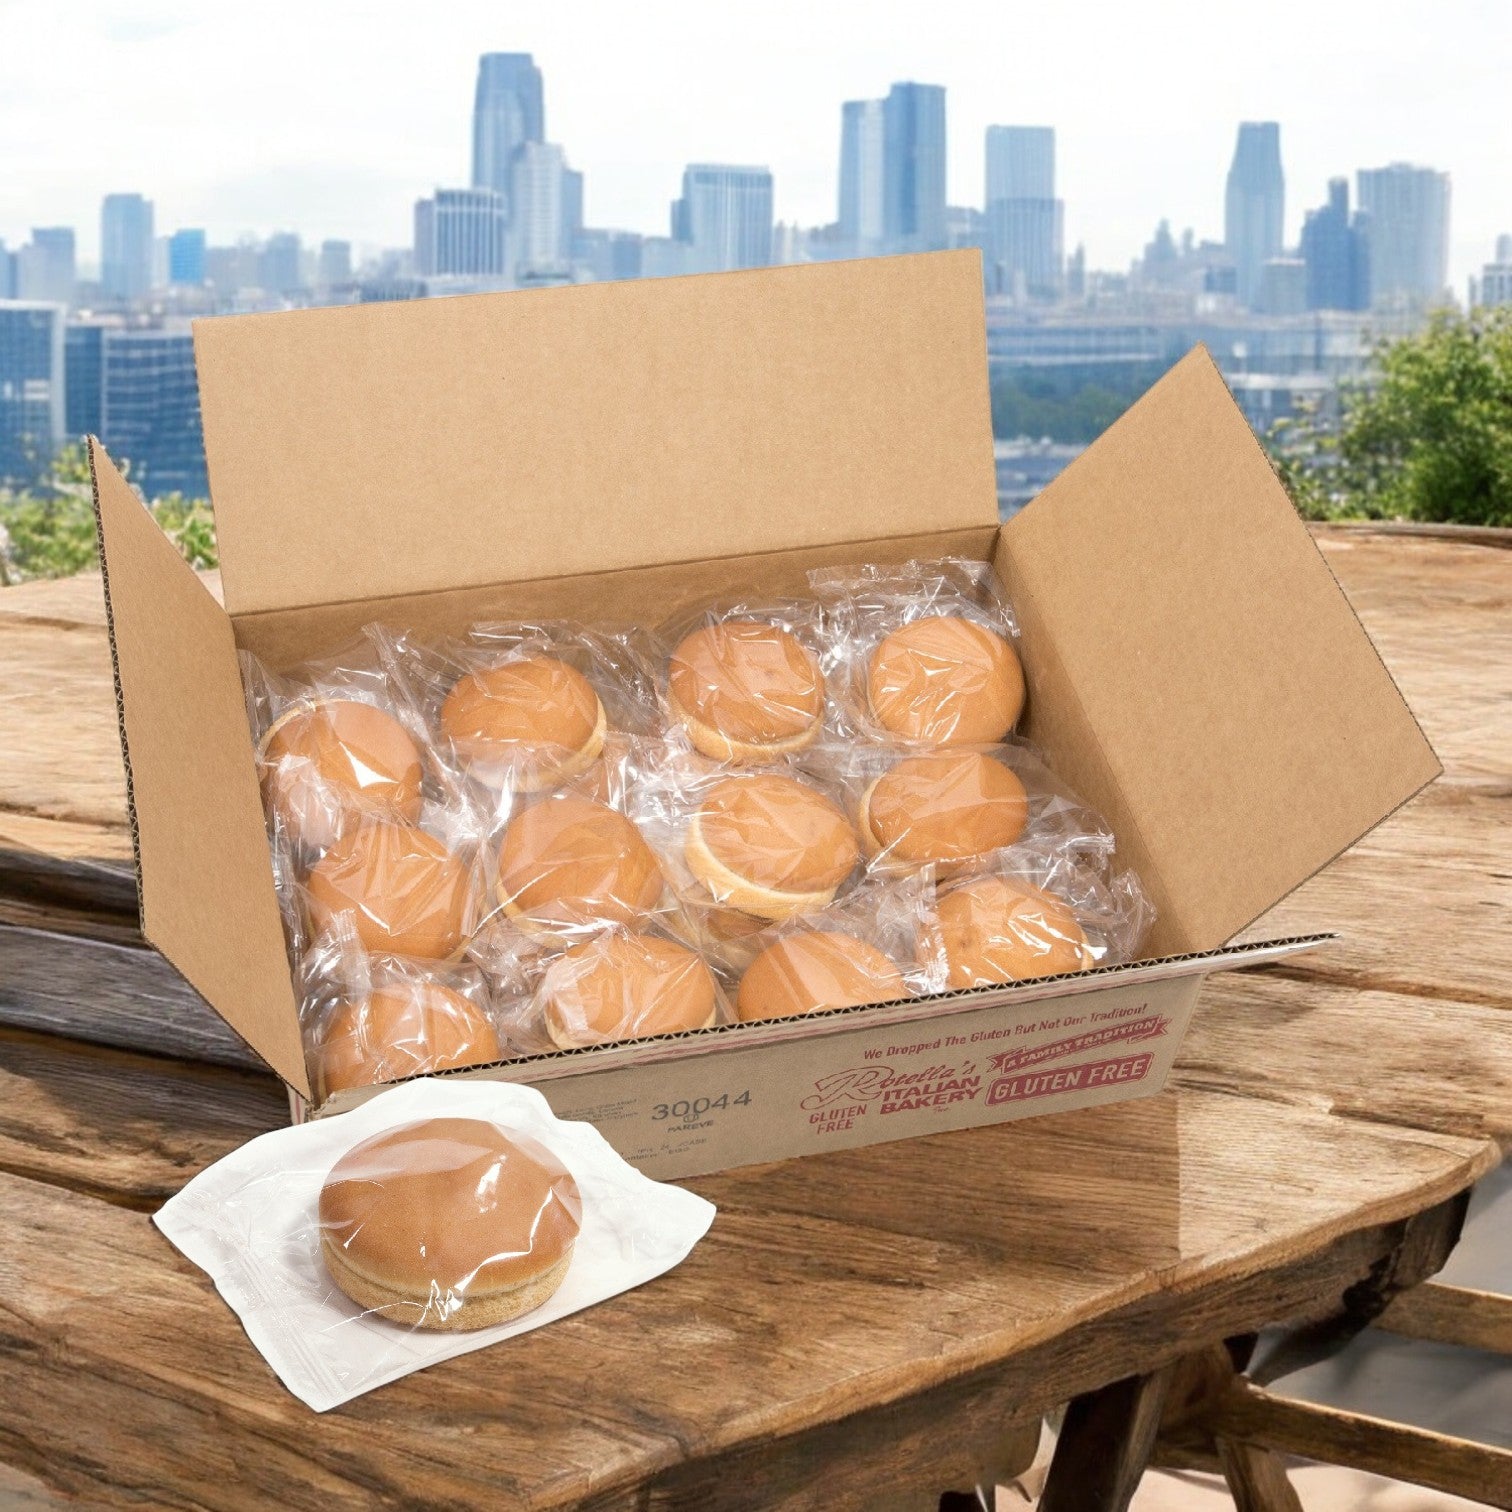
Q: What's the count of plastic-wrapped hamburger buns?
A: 13